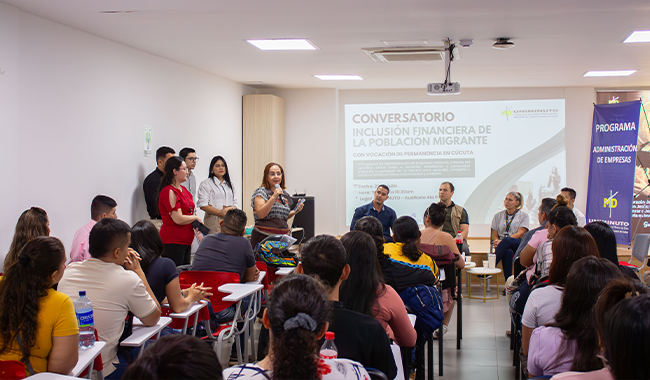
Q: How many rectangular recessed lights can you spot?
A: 4